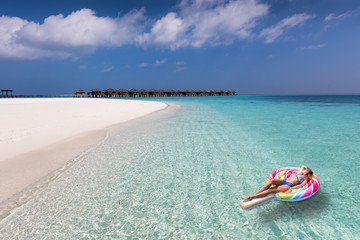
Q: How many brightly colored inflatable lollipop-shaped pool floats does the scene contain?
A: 1